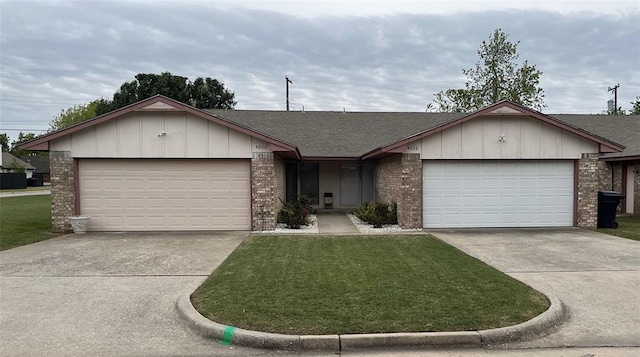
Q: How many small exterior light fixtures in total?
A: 2